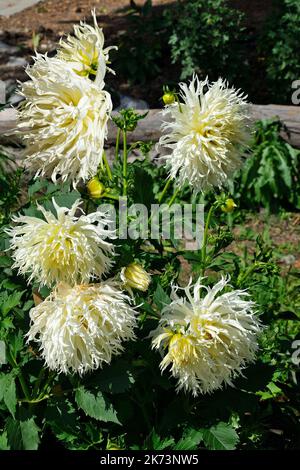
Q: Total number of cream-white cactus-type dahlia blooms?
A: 6